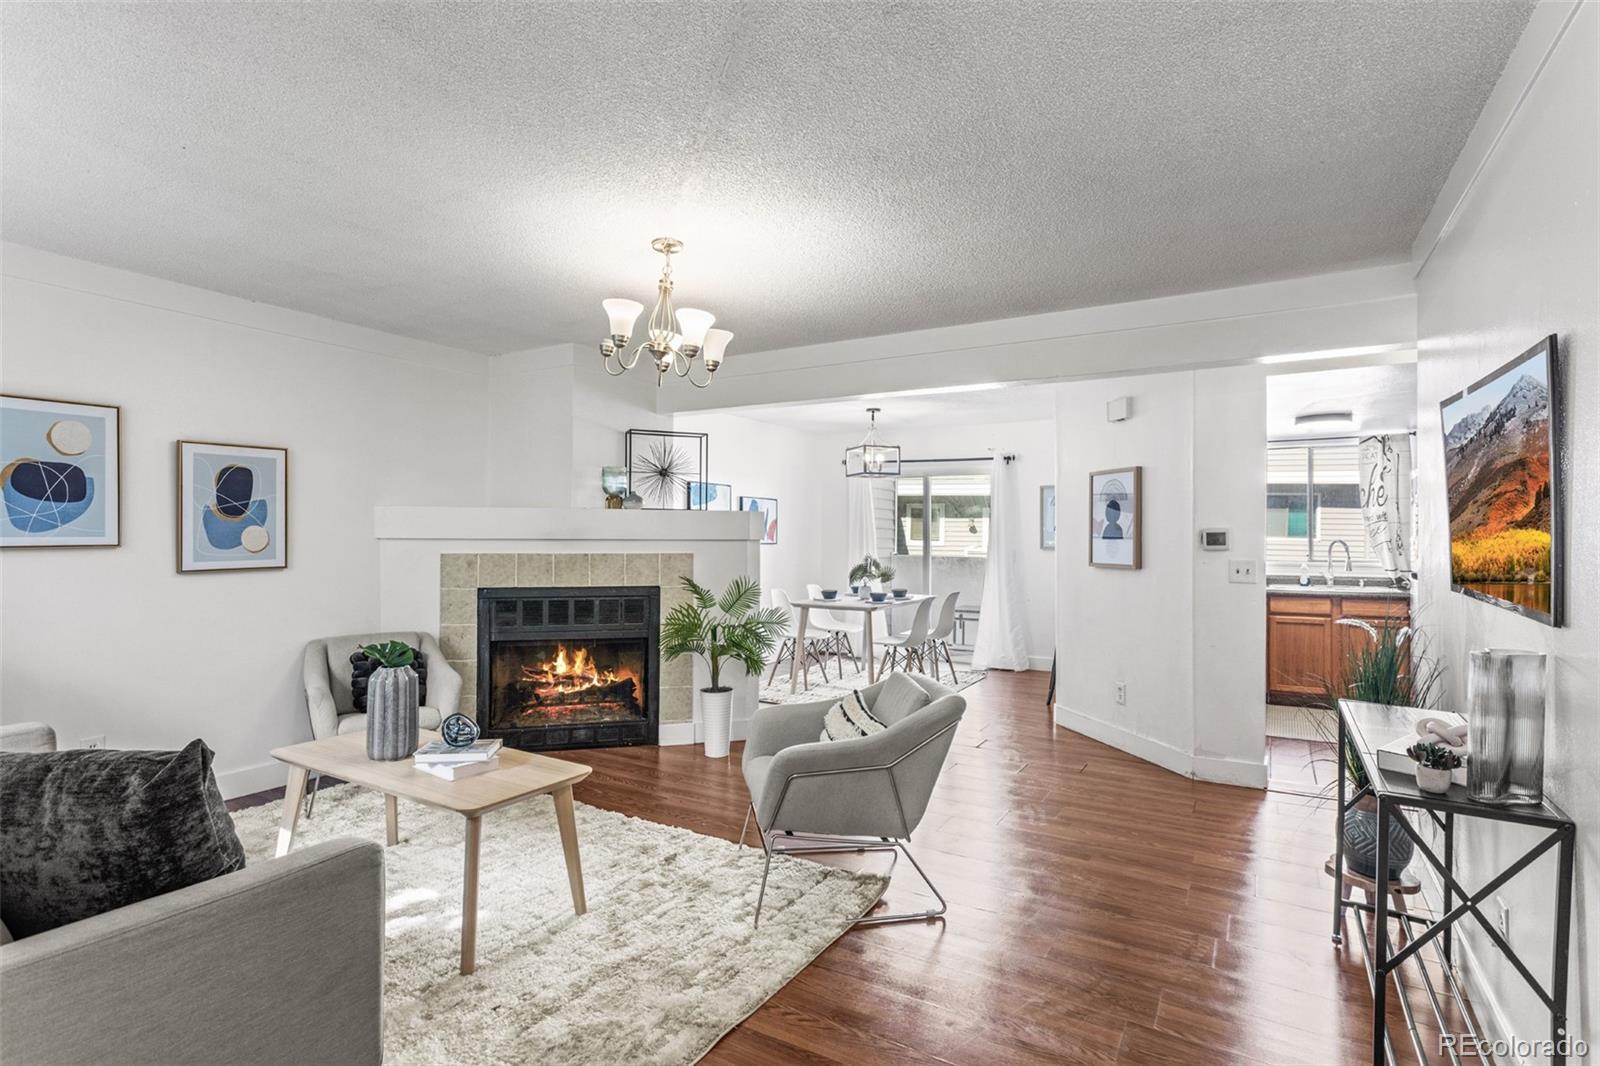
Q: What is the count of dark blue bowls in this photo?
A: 4